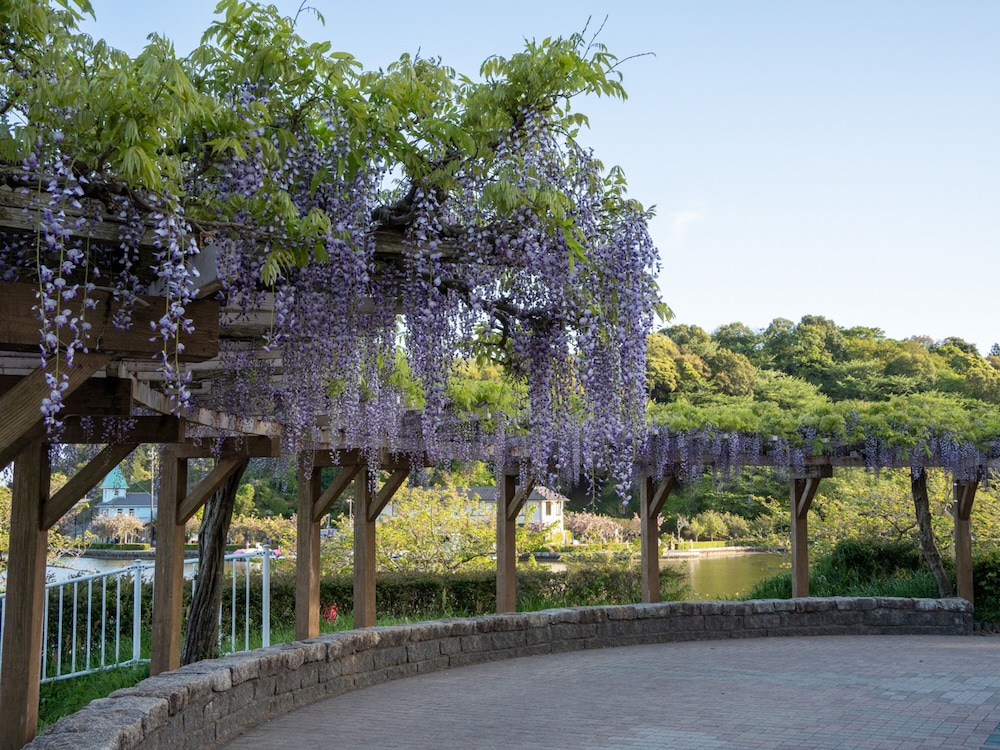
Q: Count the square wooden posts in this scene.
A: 8